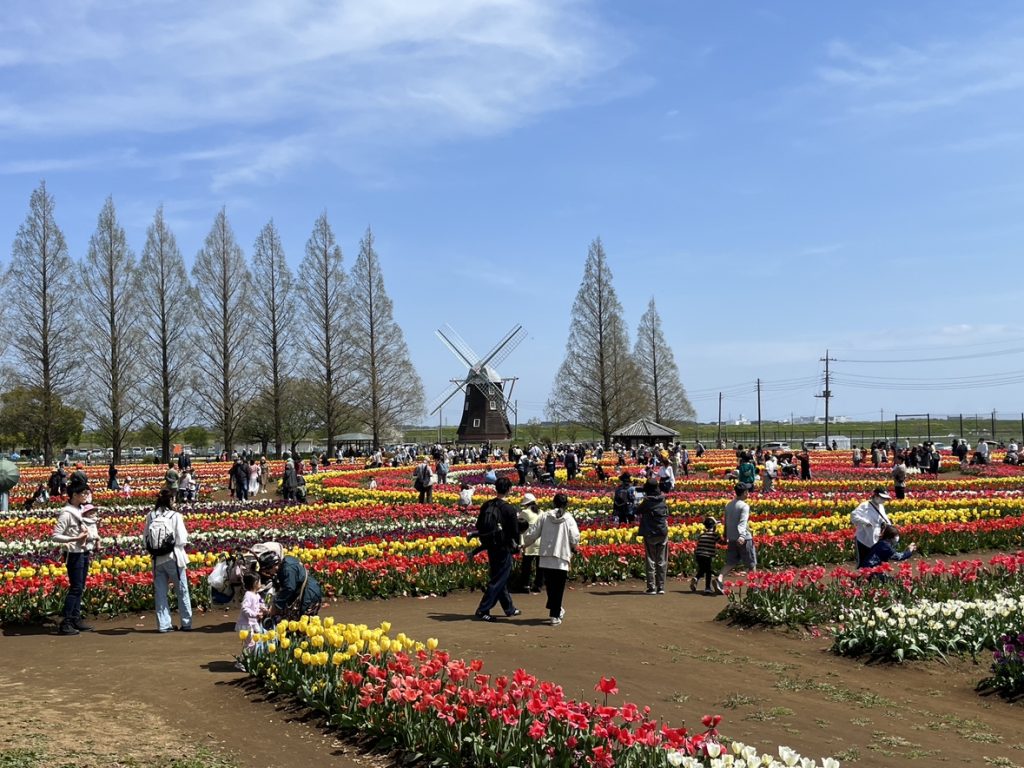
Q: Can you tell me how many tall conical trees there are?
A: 9